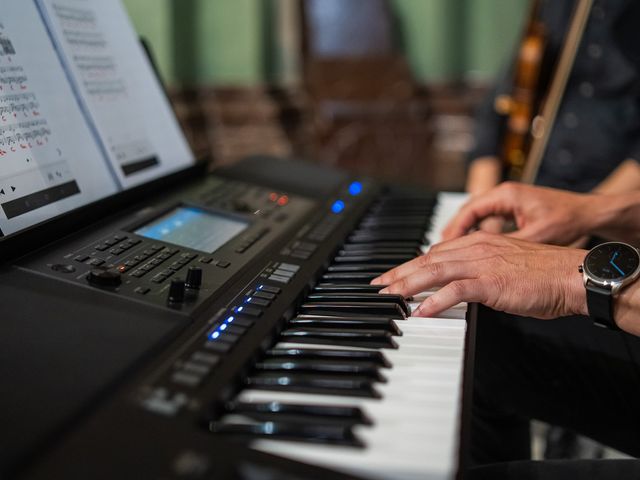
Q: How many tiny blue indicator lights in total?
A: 8